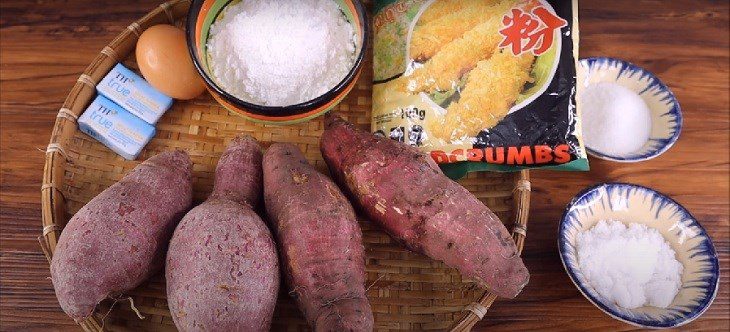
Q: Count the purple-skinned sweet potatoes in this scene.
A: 4